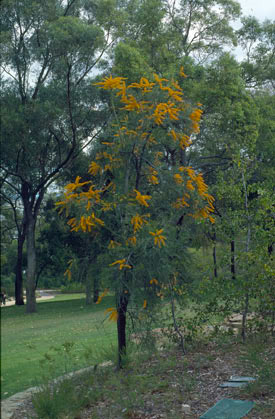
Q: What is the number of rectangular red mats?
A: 0